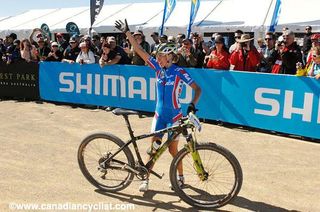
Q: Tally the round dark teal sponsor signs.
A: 2